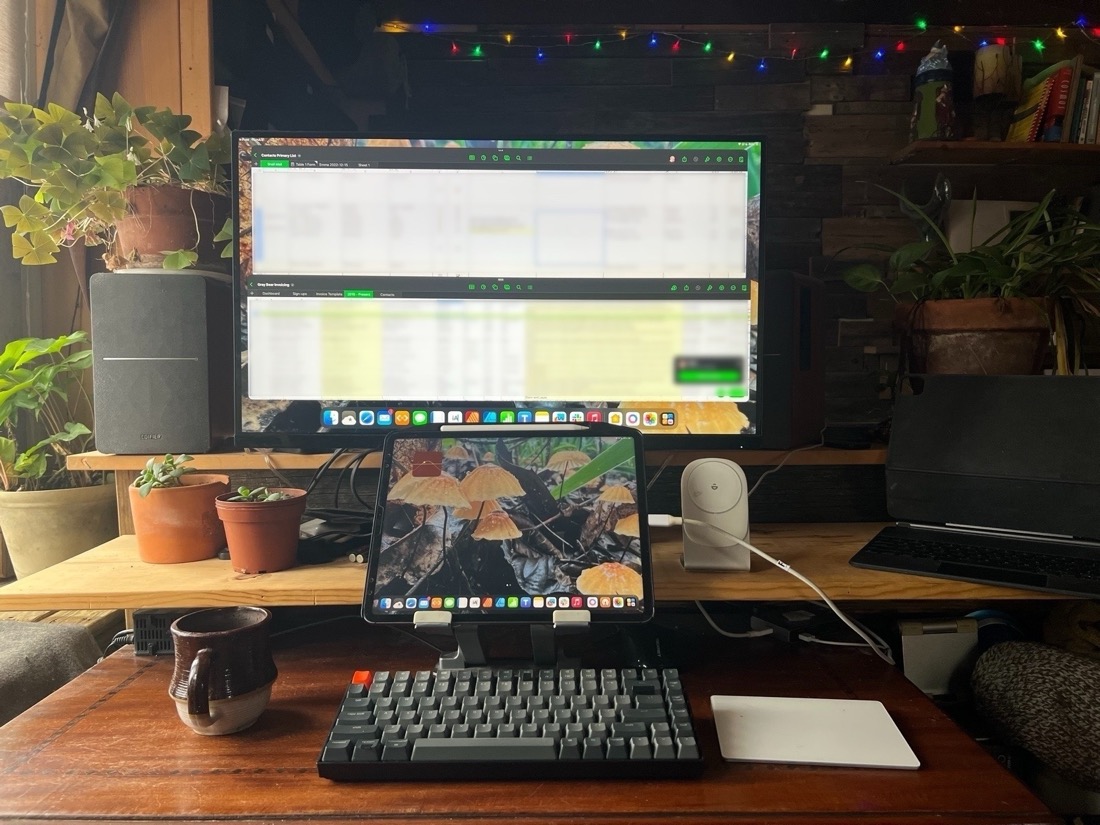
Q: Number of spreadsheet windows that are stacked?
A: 2